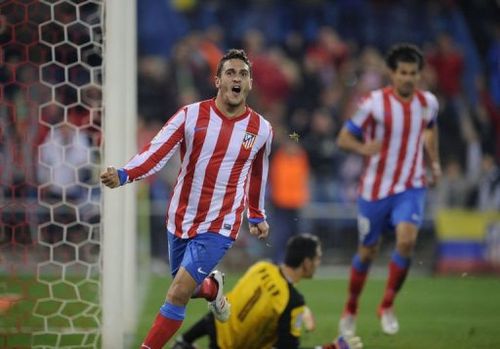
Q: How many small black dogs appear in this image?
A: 0